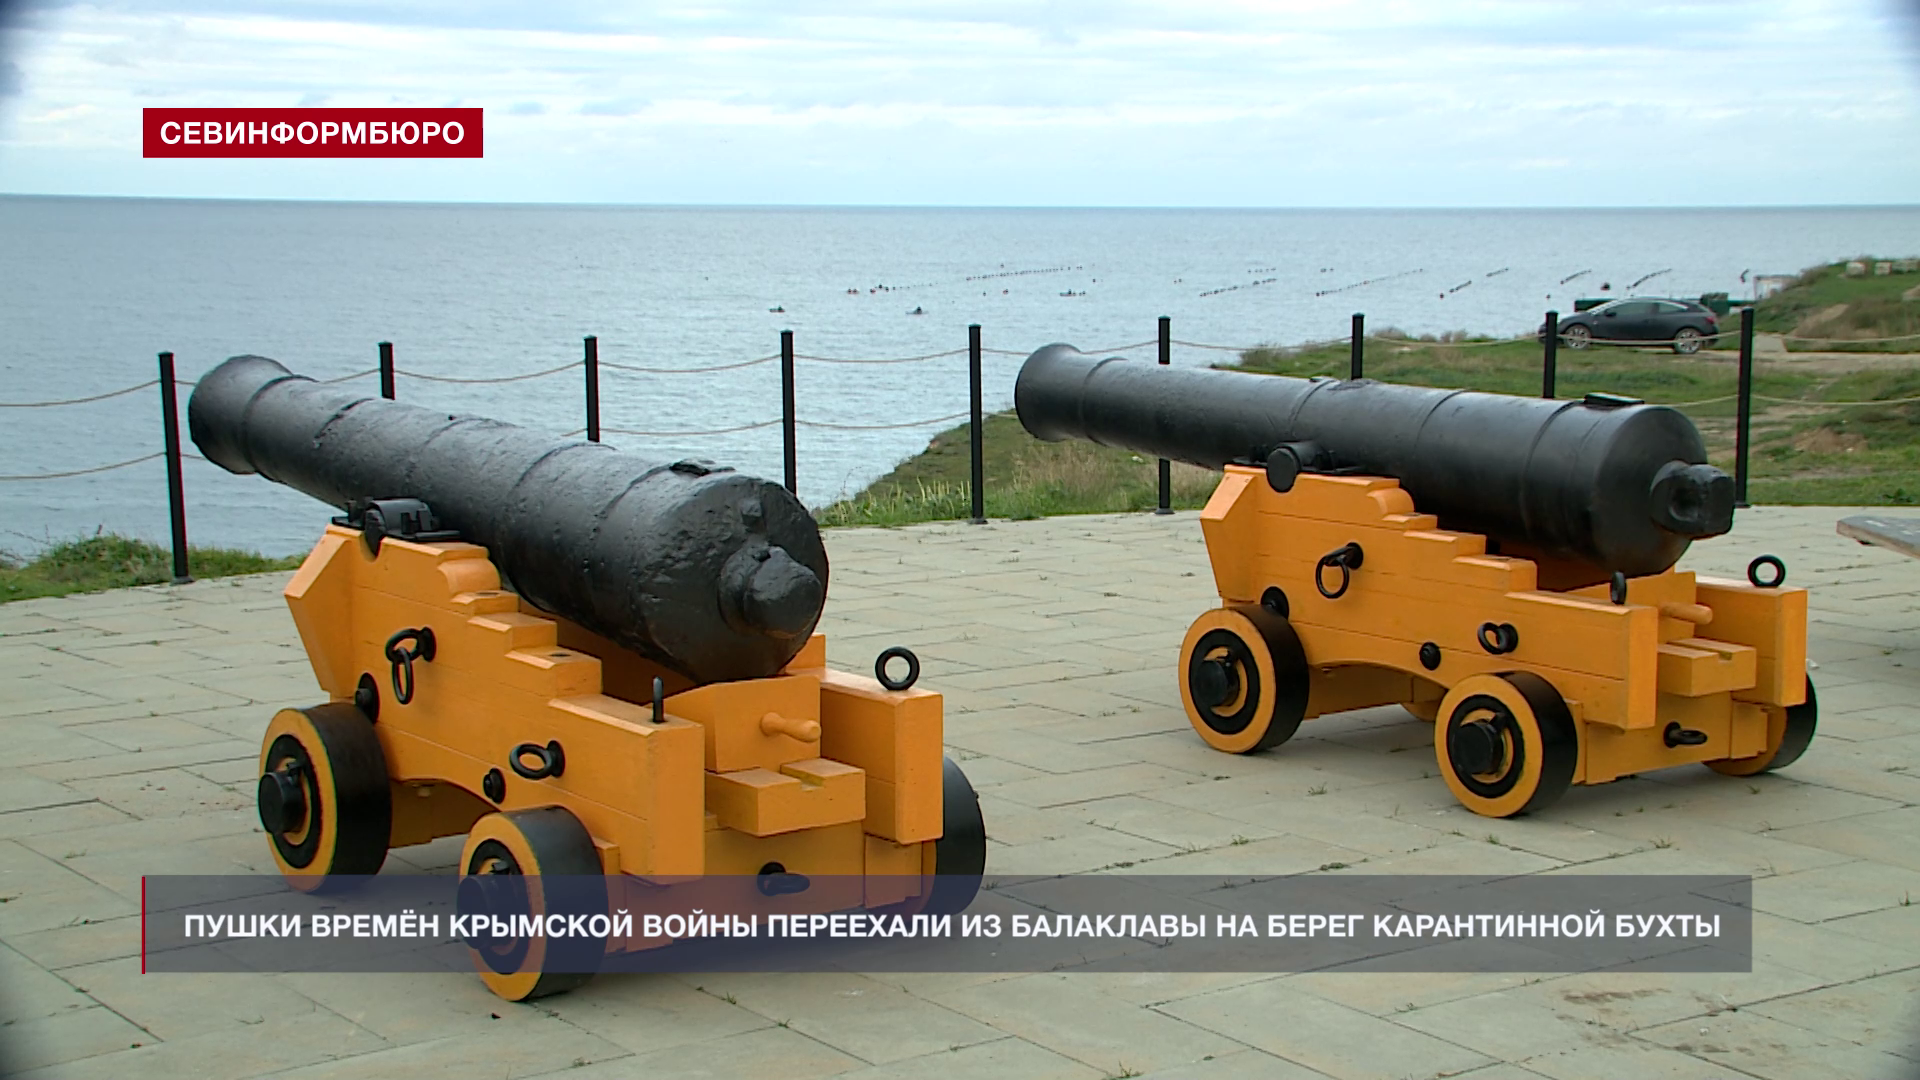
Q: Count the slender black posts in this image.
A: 9